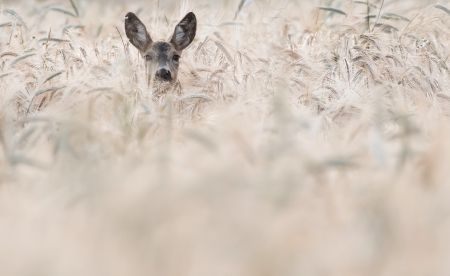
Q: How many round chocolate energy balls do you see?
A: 0